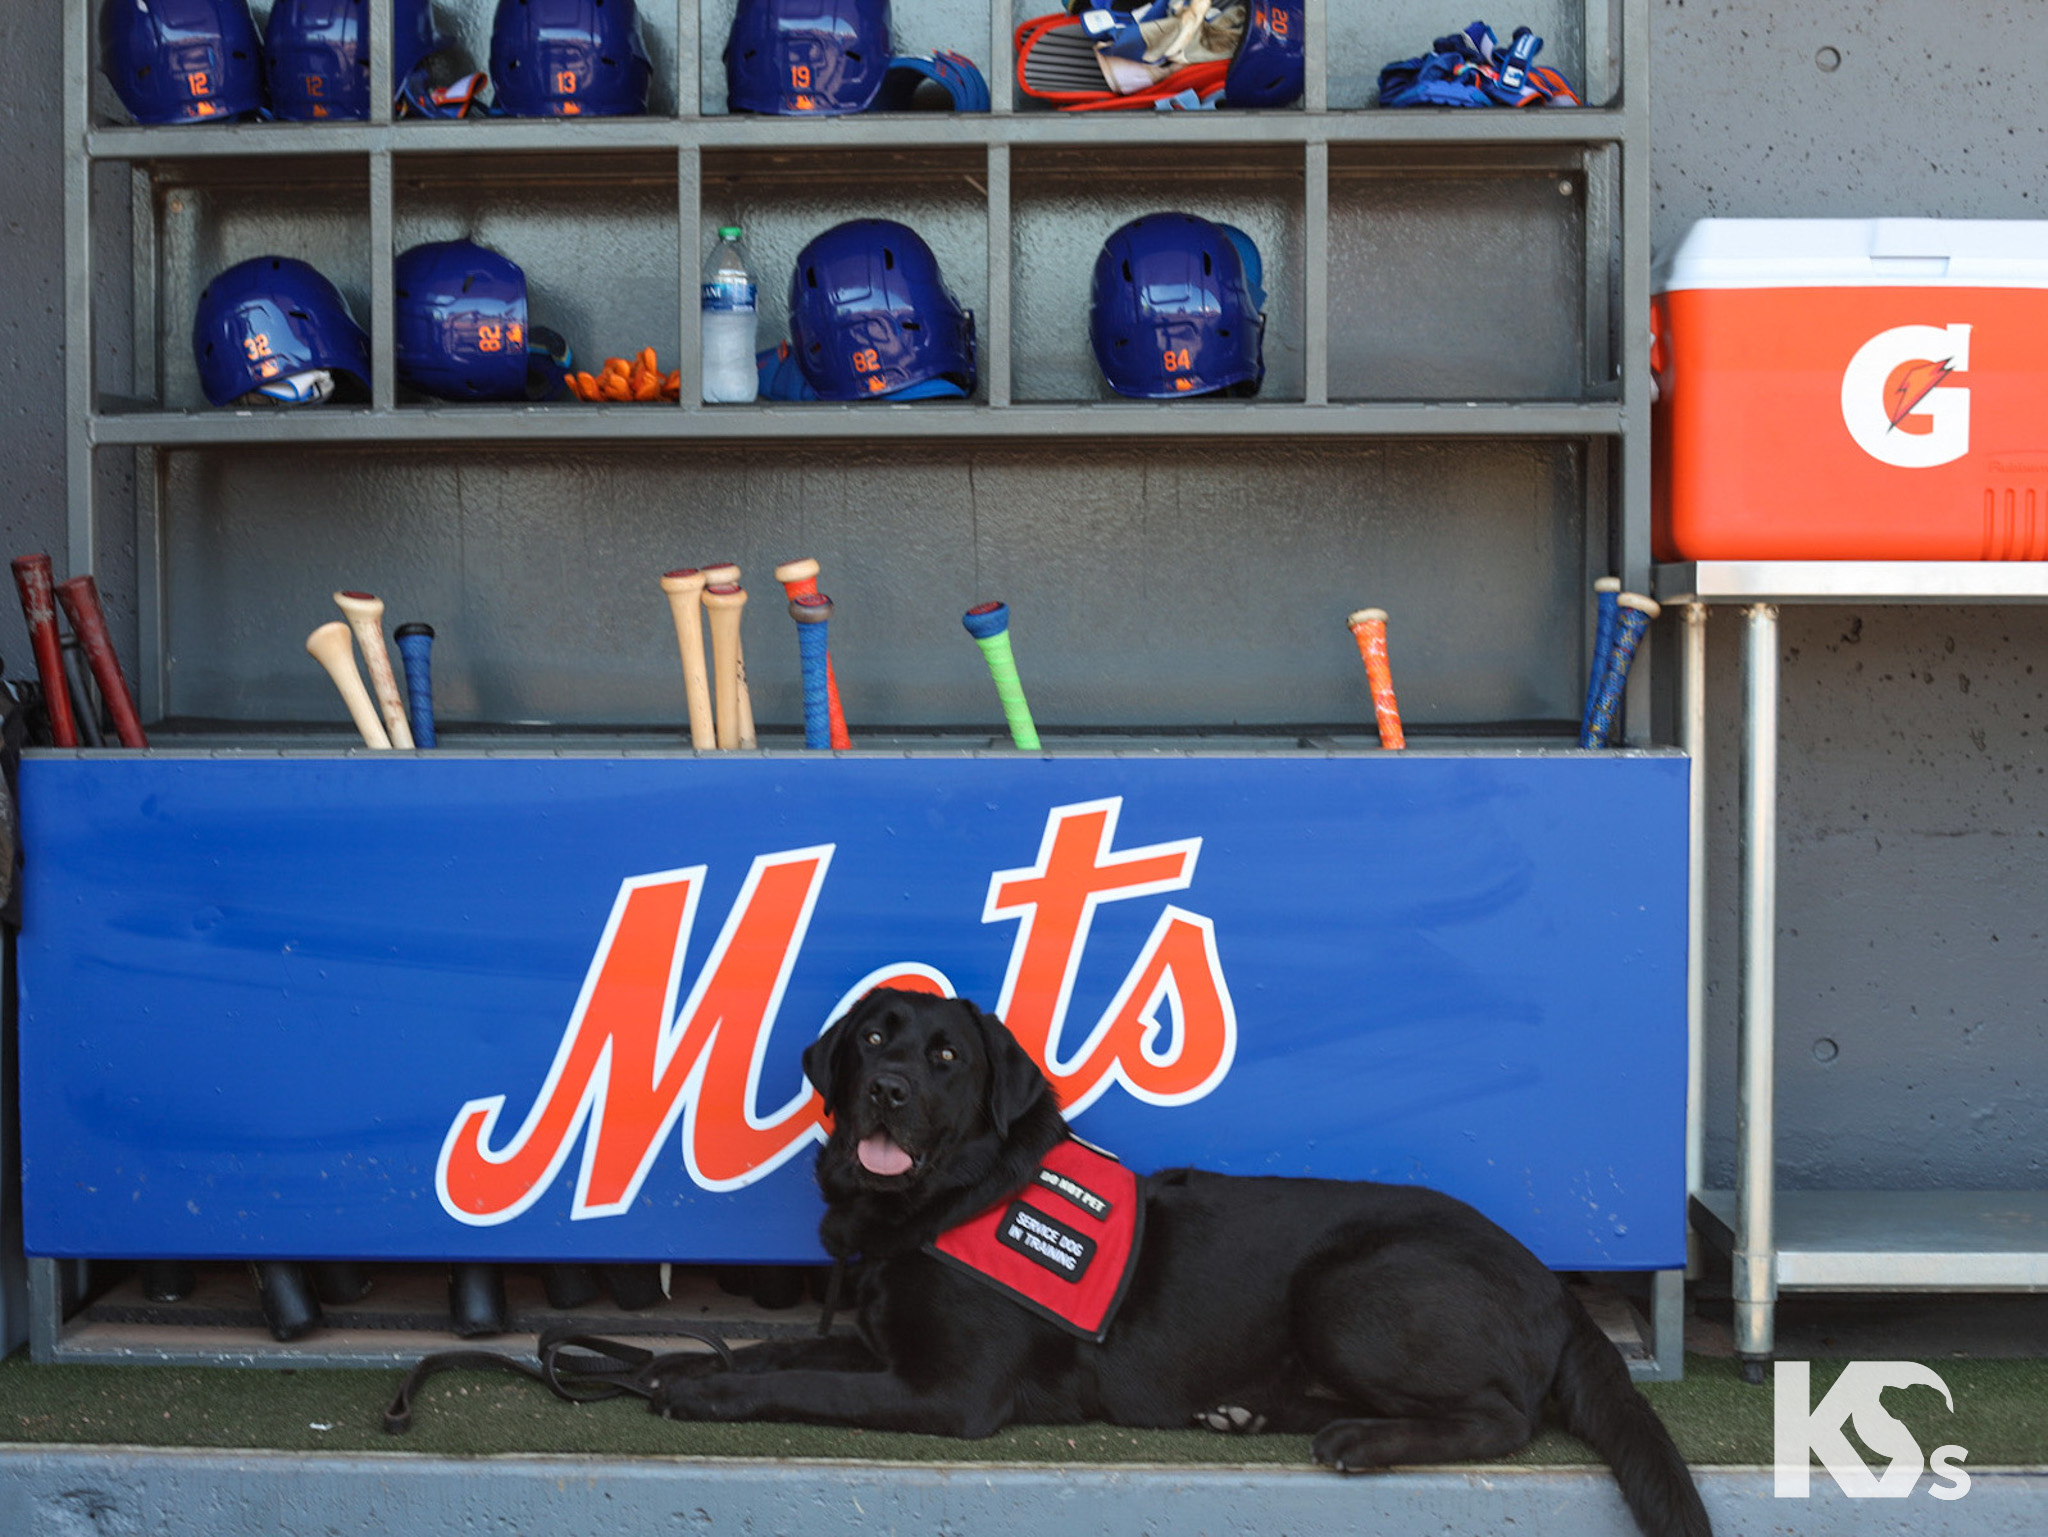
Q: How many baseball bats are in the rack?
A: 15